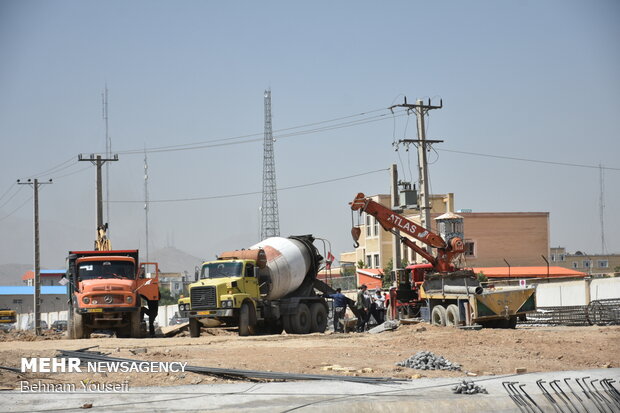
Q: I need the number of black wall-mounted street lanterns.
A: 0